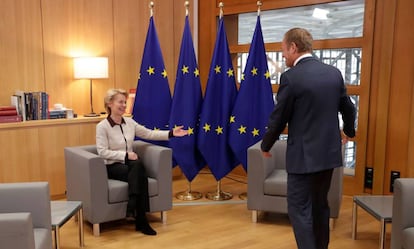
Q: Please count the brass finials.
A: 4